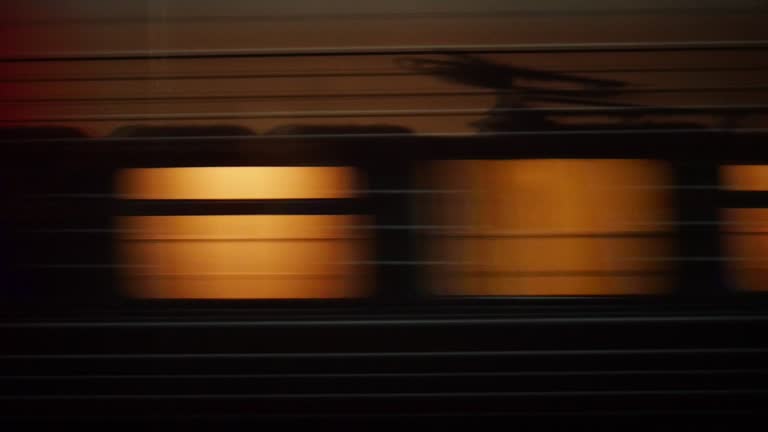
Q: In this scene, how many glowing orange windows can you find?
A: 3